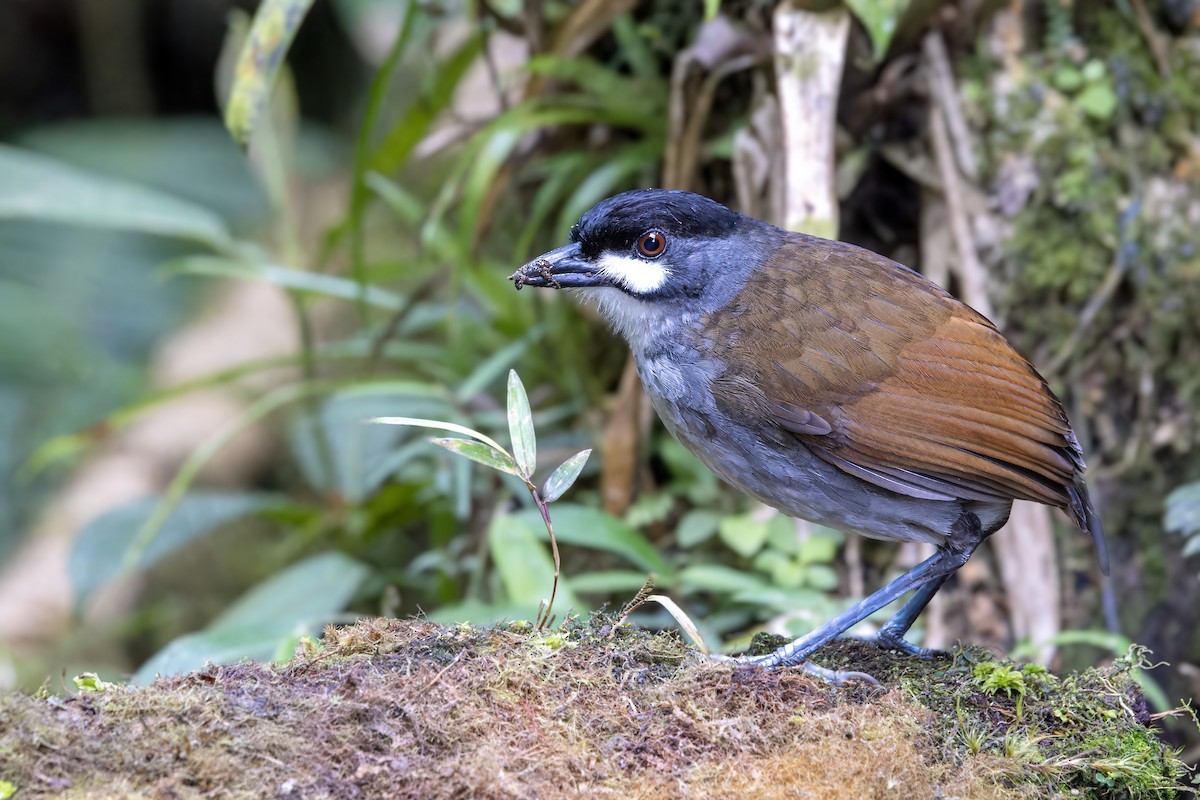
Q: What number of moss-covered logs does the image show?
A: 1